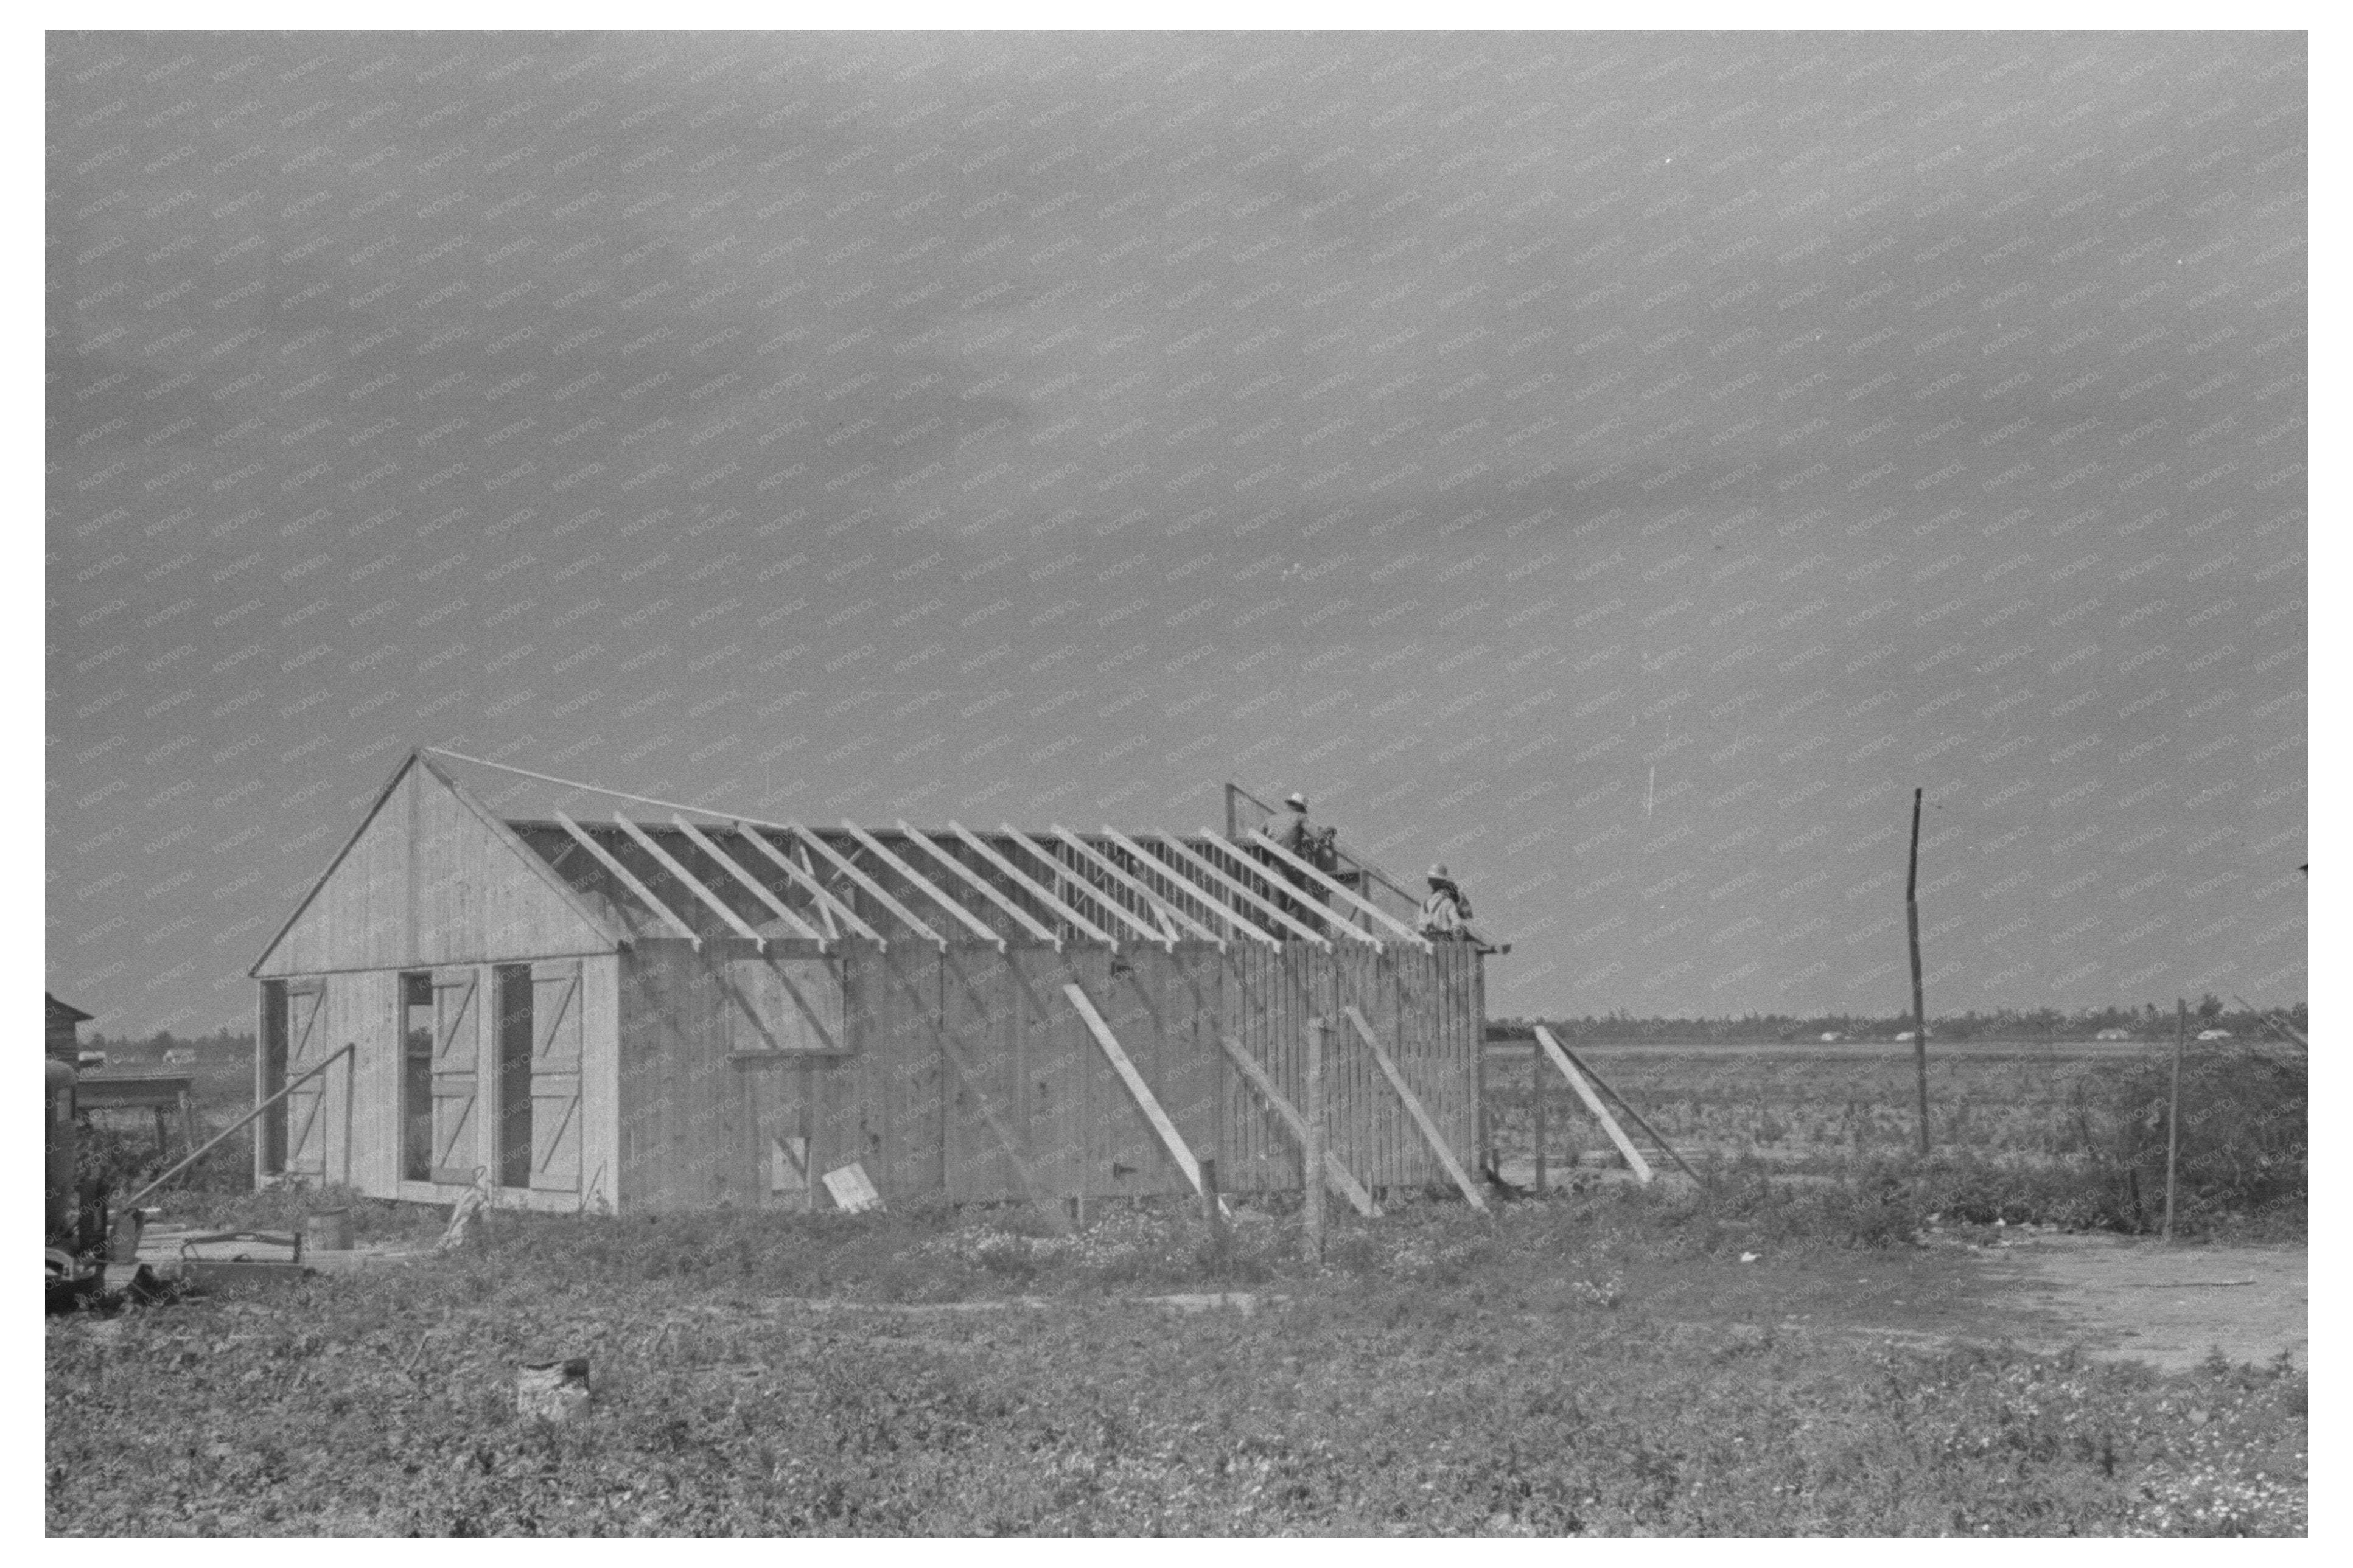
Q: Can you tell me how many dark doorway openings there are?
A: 3